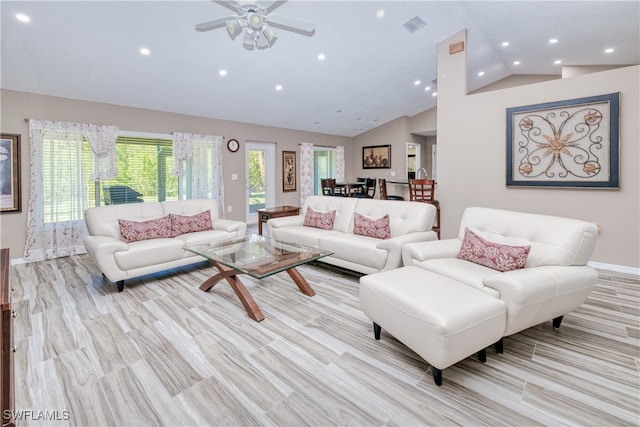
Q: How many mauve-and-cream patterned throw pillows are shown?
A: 5